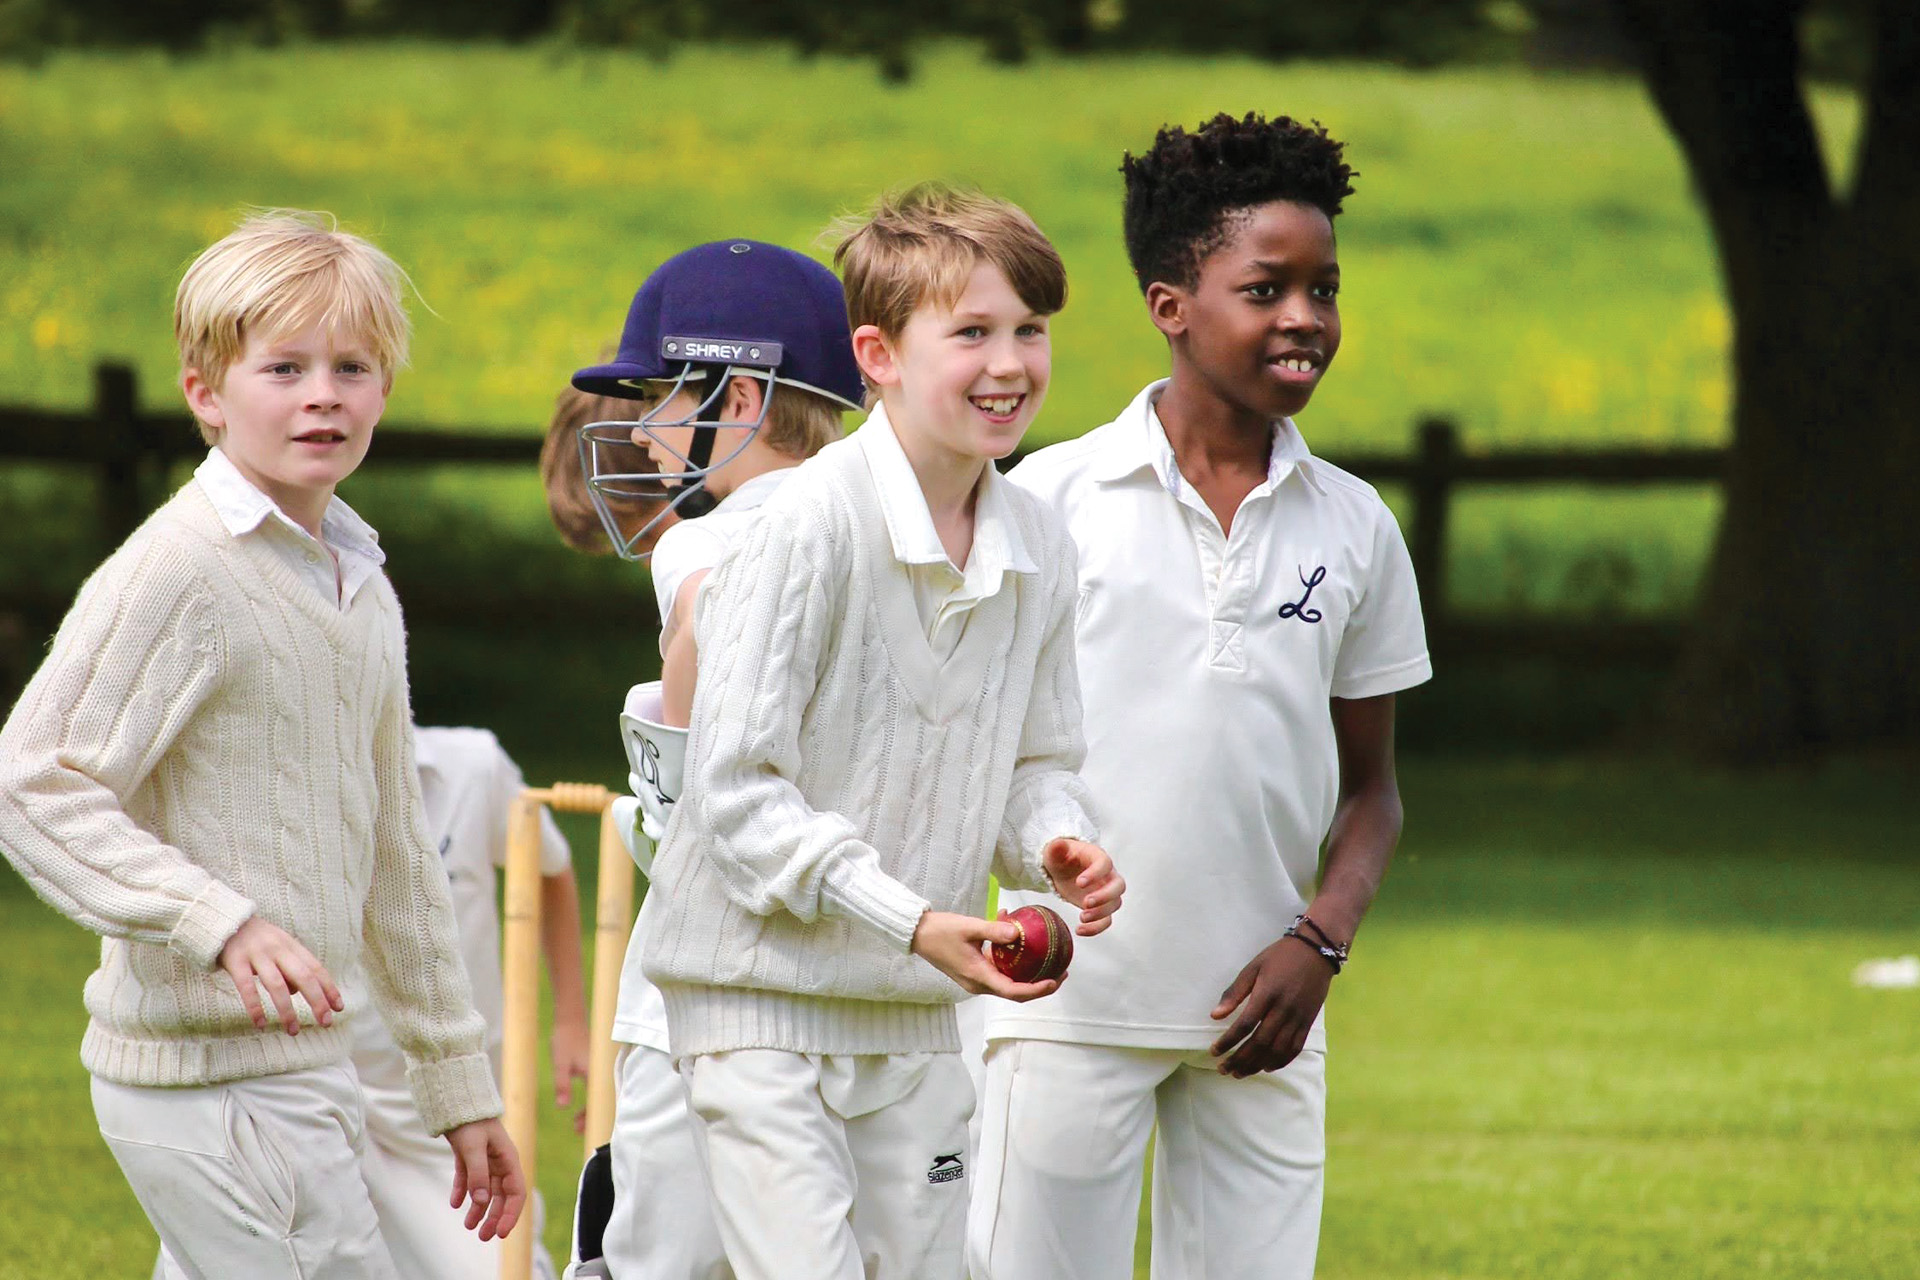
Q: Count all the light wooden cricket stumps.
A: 2